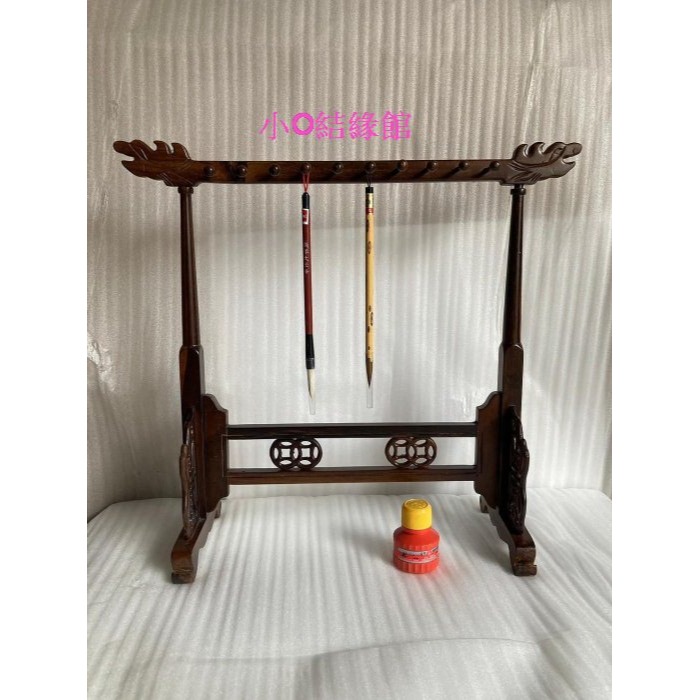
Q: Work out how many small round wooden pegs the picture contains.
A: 10